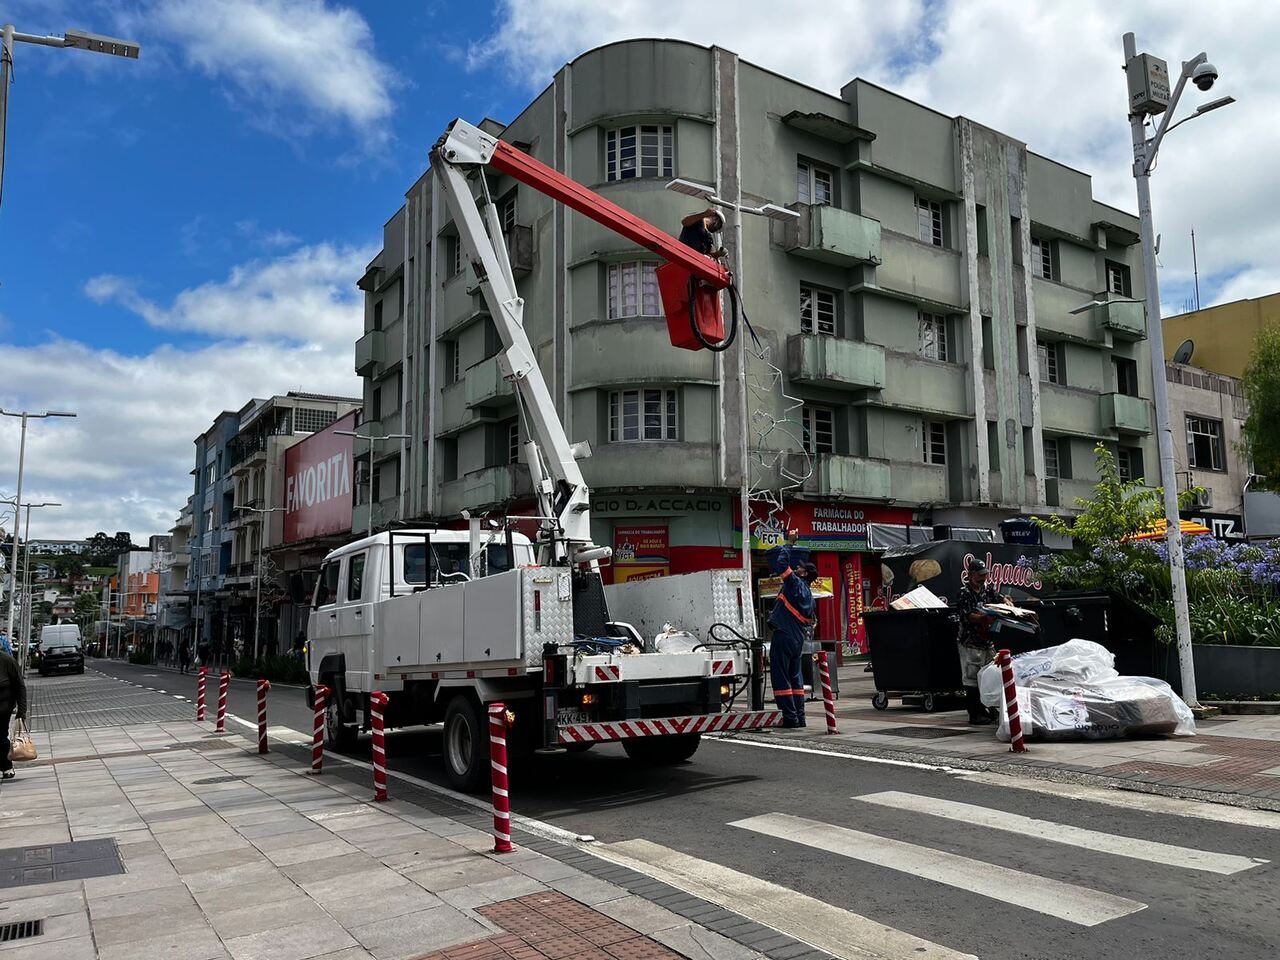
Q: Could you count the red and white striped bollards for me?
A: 8